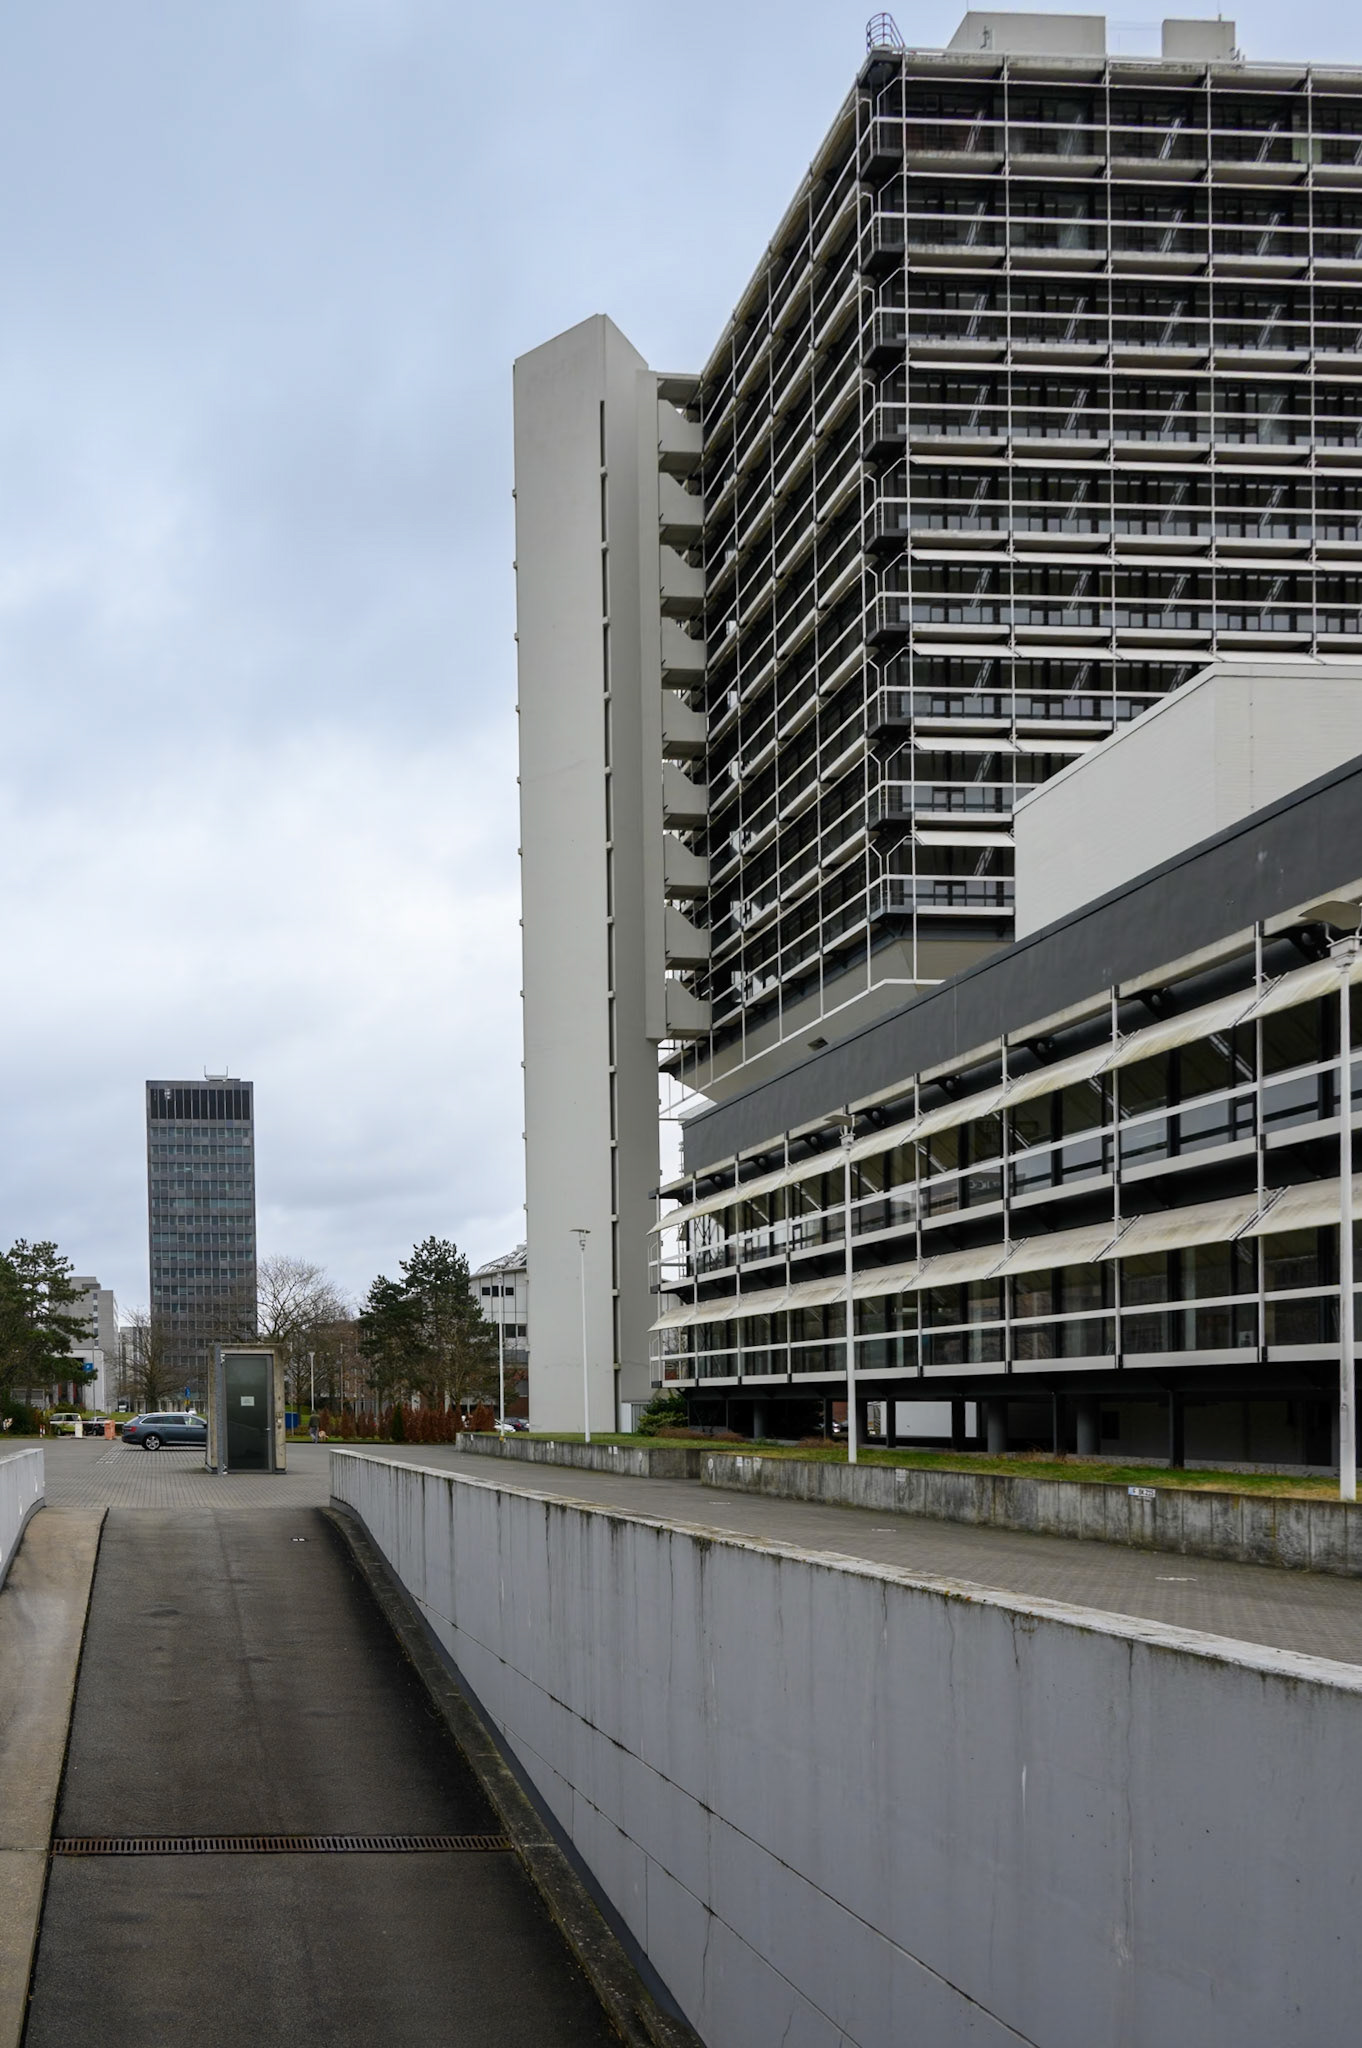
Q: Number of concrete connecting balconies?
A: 9